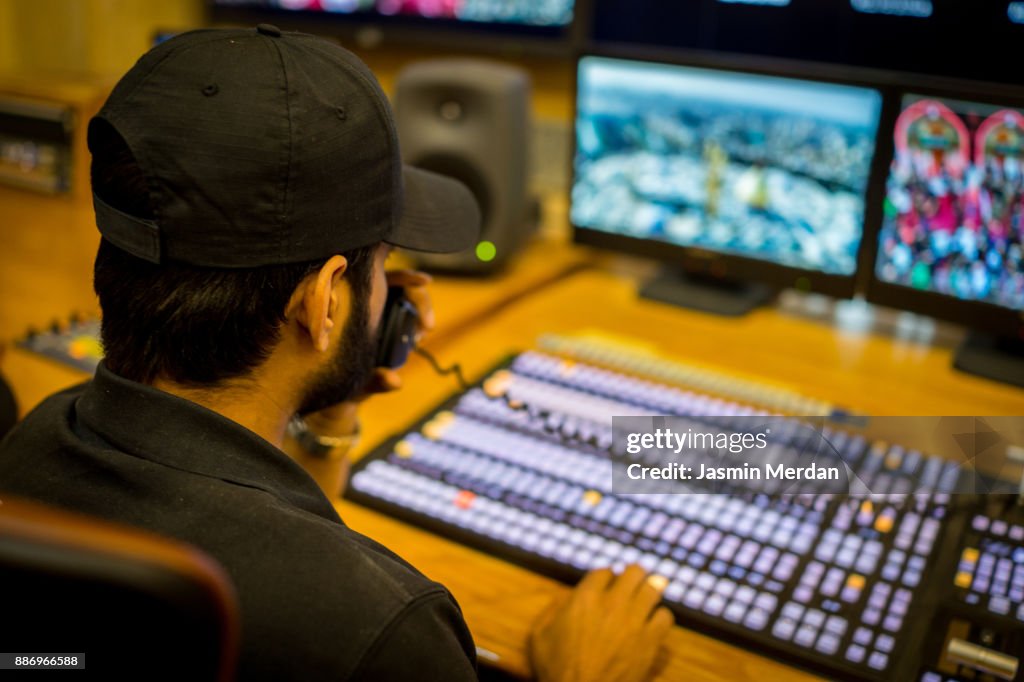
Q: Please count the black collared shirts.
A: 1